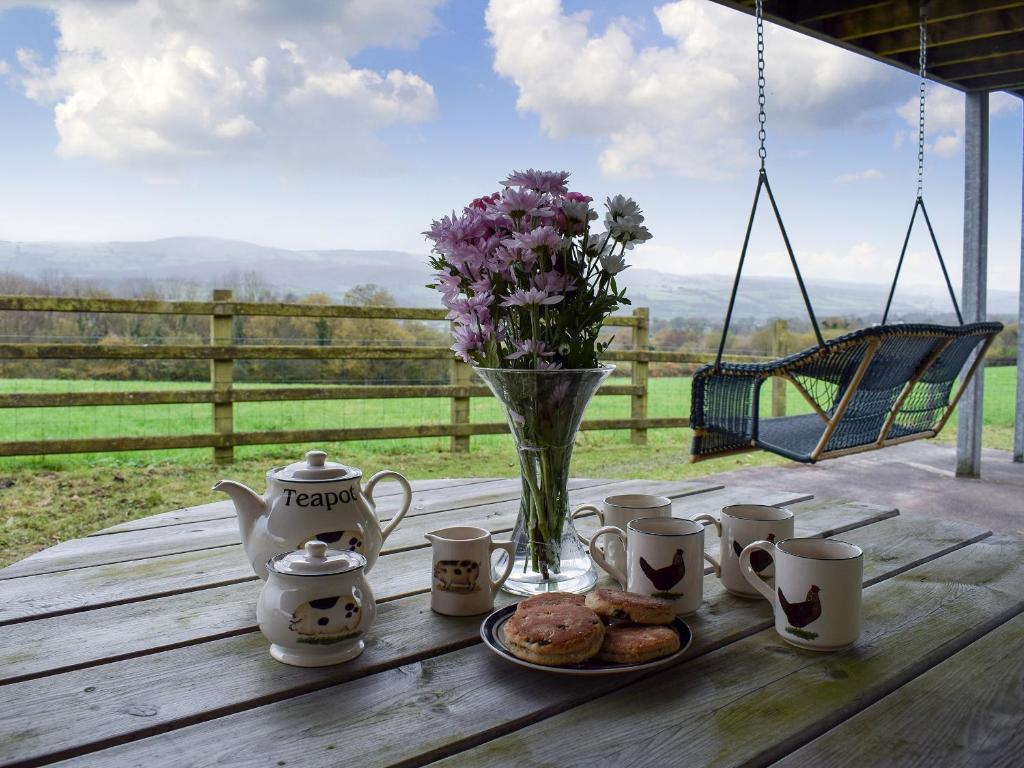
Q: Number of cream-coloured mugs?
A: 4